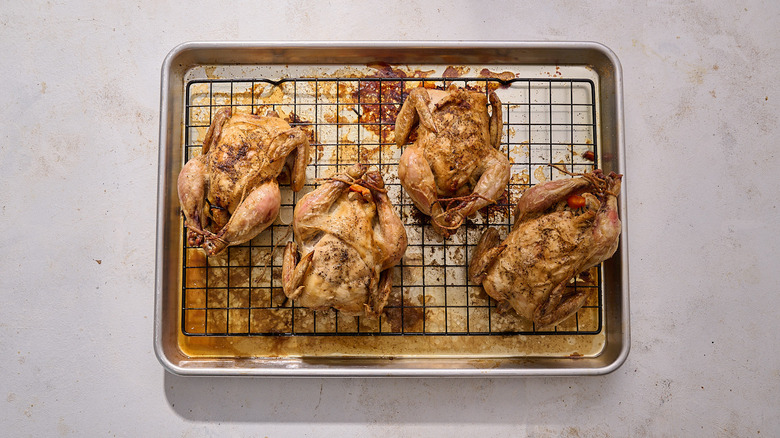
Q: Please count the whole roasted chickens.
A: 4